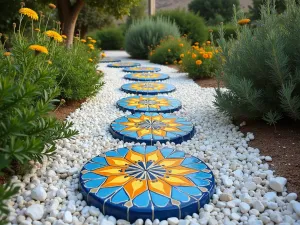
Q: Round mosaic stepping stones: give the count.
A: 8